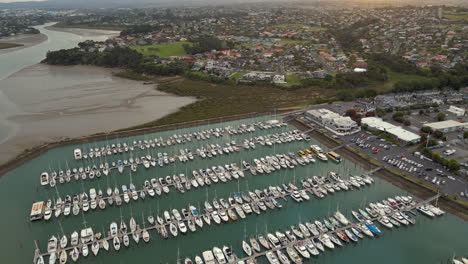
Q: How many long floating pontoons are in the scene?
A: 5